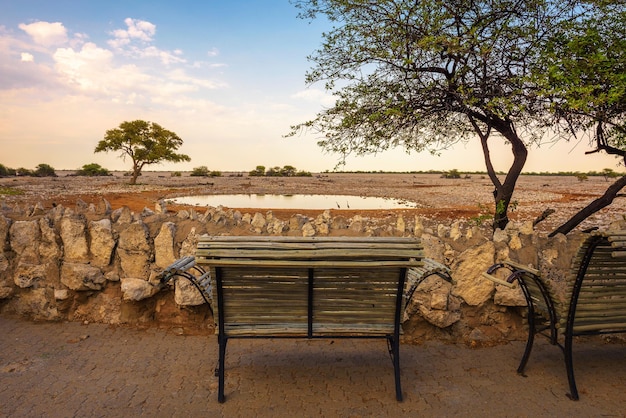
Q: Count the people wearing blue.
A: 0